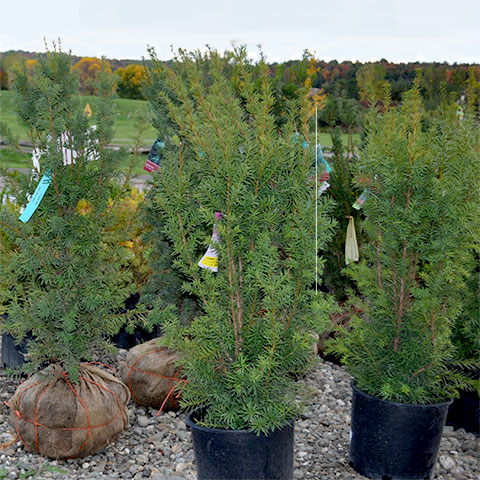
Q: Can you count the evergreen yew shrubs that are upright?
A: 3